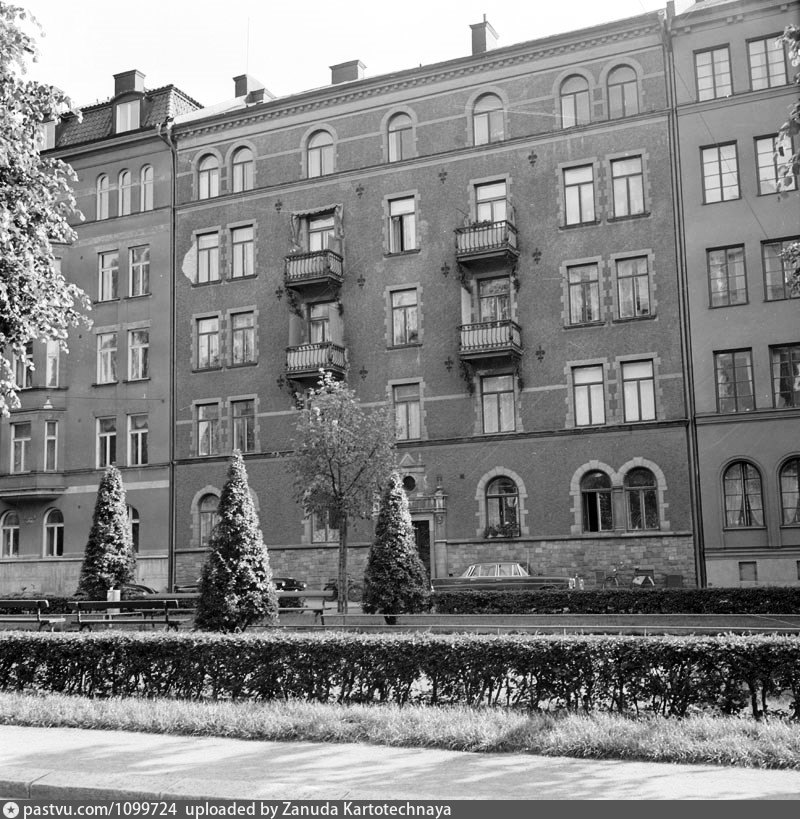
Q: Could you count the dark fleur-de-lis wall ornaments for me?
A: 12